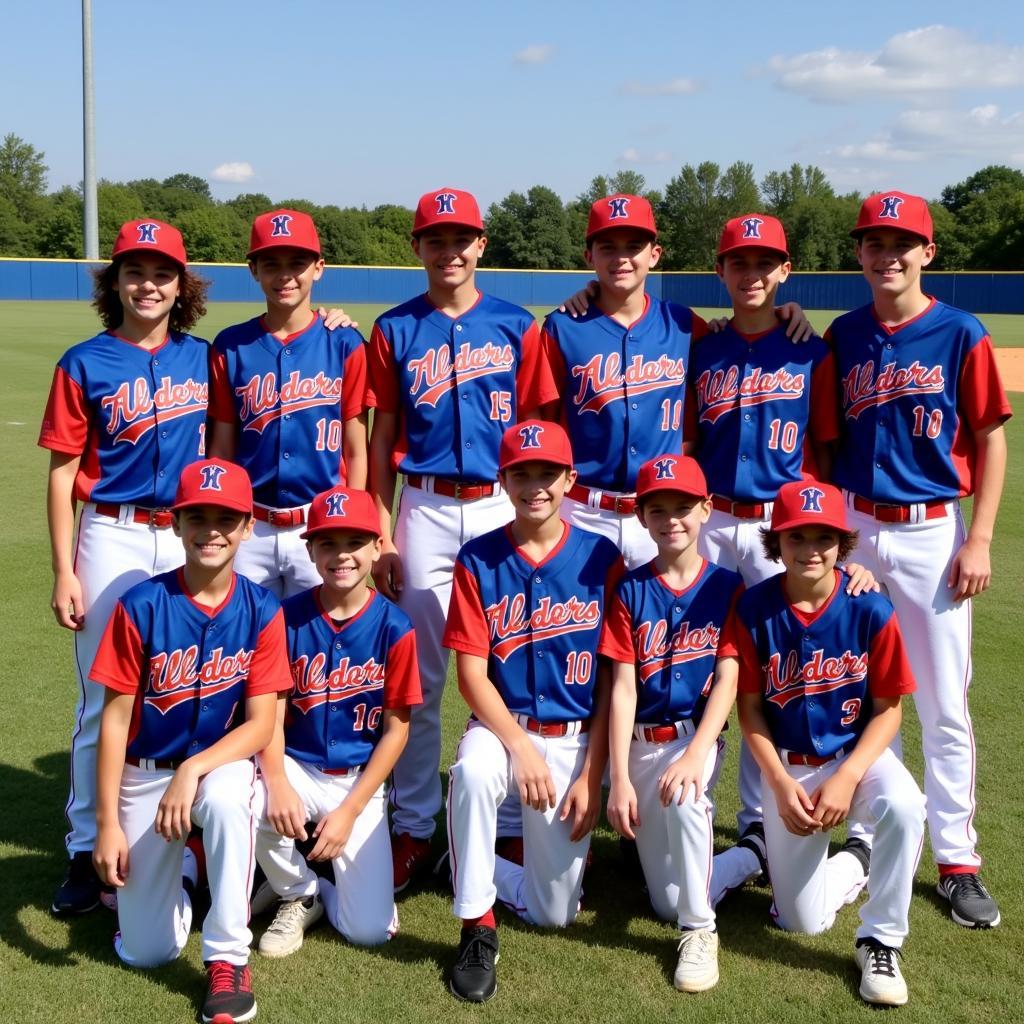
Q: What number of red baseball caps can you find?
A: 11